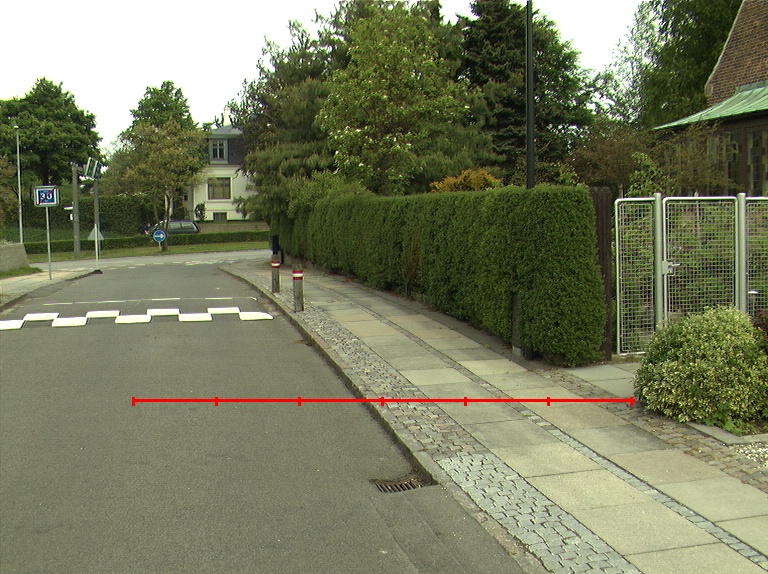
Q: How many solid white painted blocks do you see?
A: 9